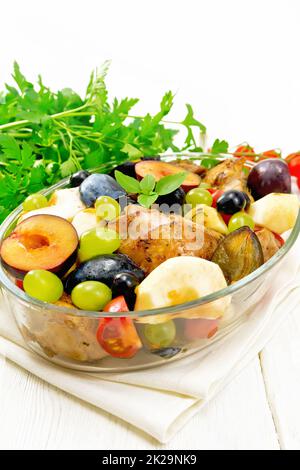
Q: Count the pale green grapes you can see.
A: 8